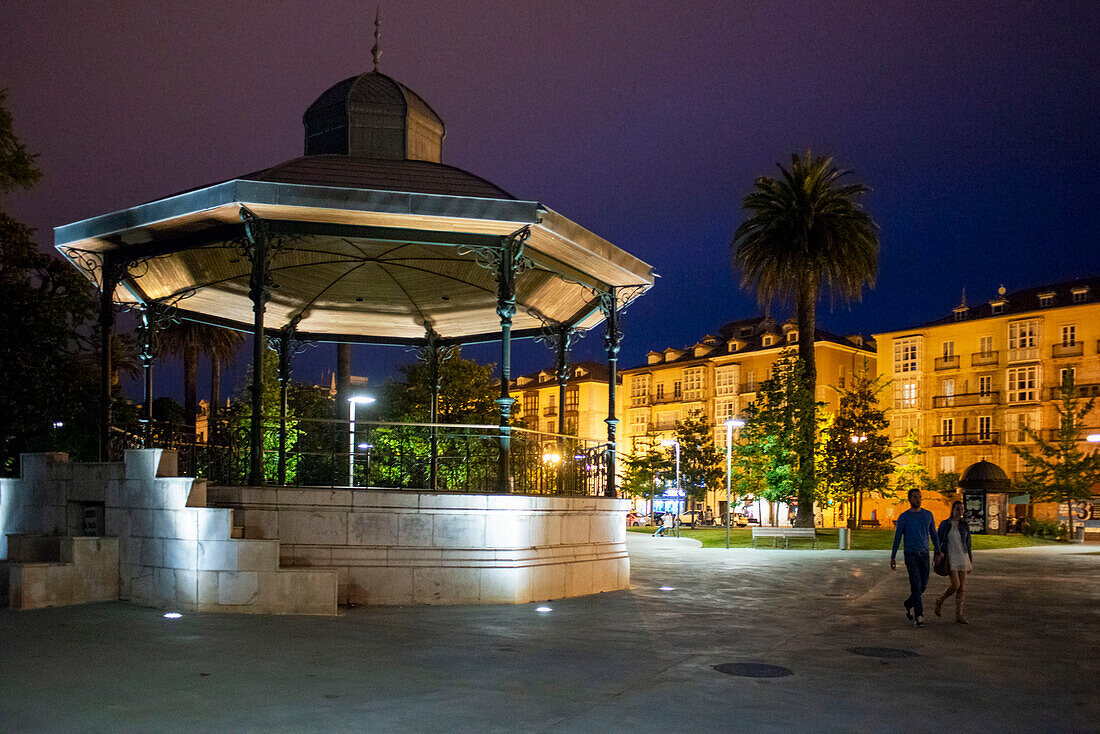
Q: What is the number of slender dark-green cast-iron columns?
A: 8